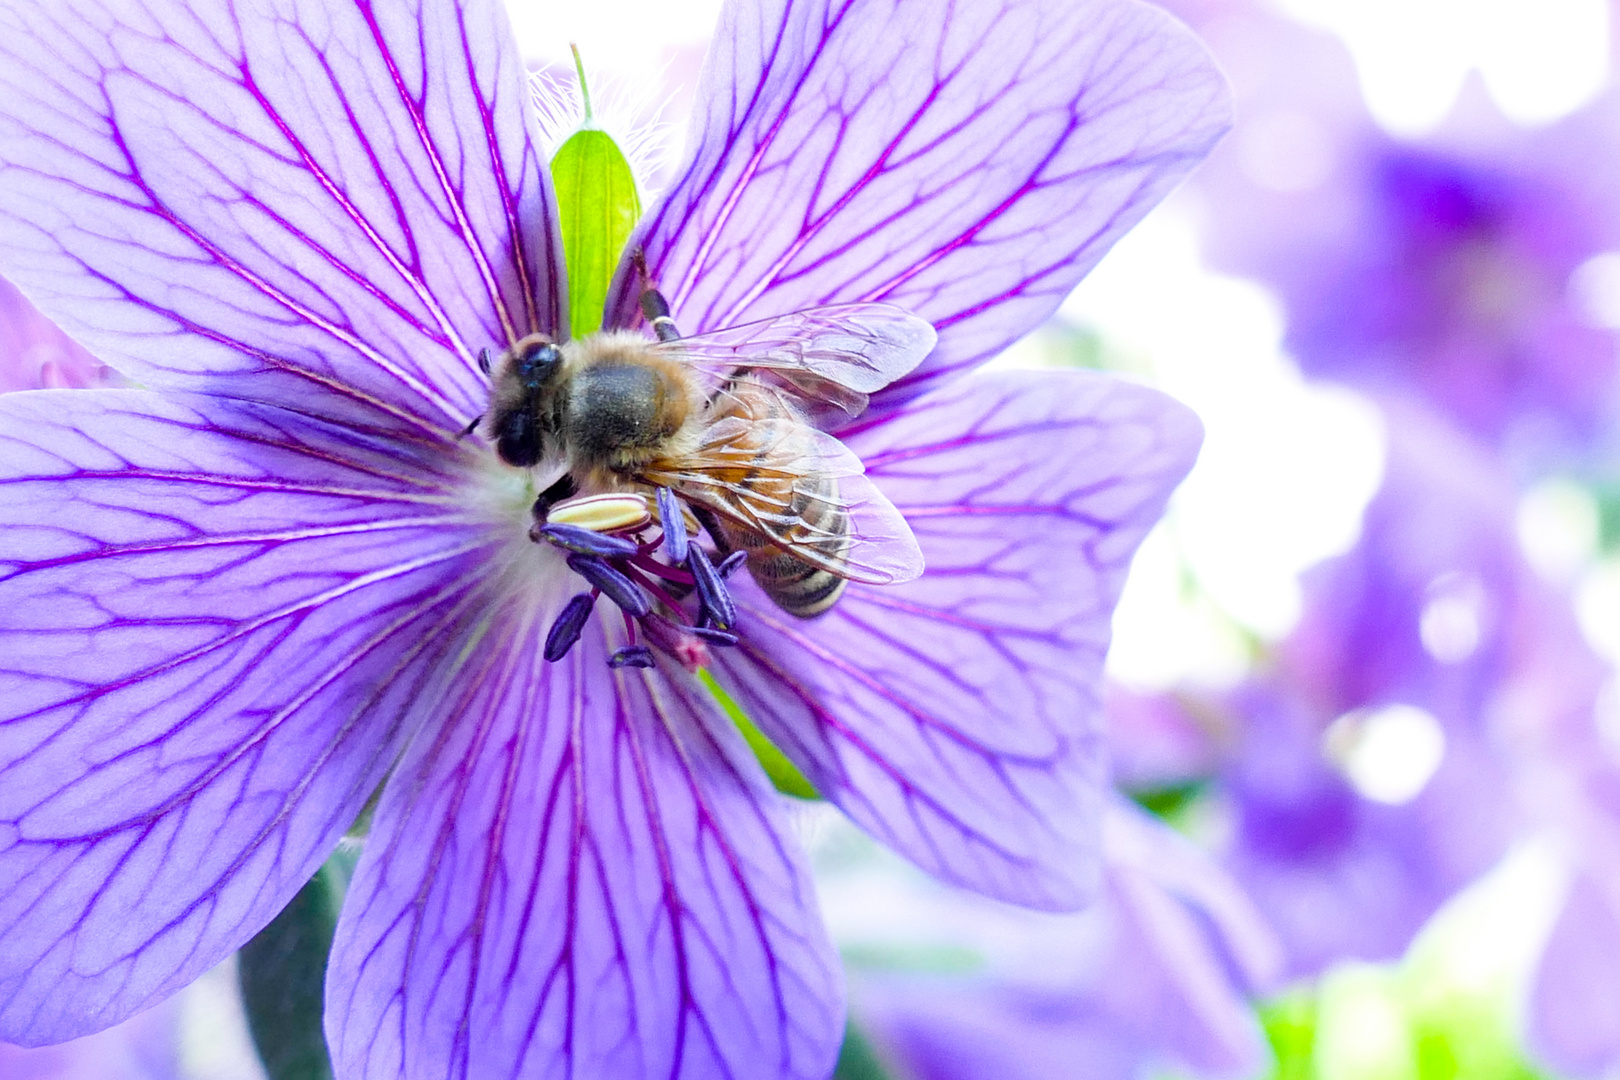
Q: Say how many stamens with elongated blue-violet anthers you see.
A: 8